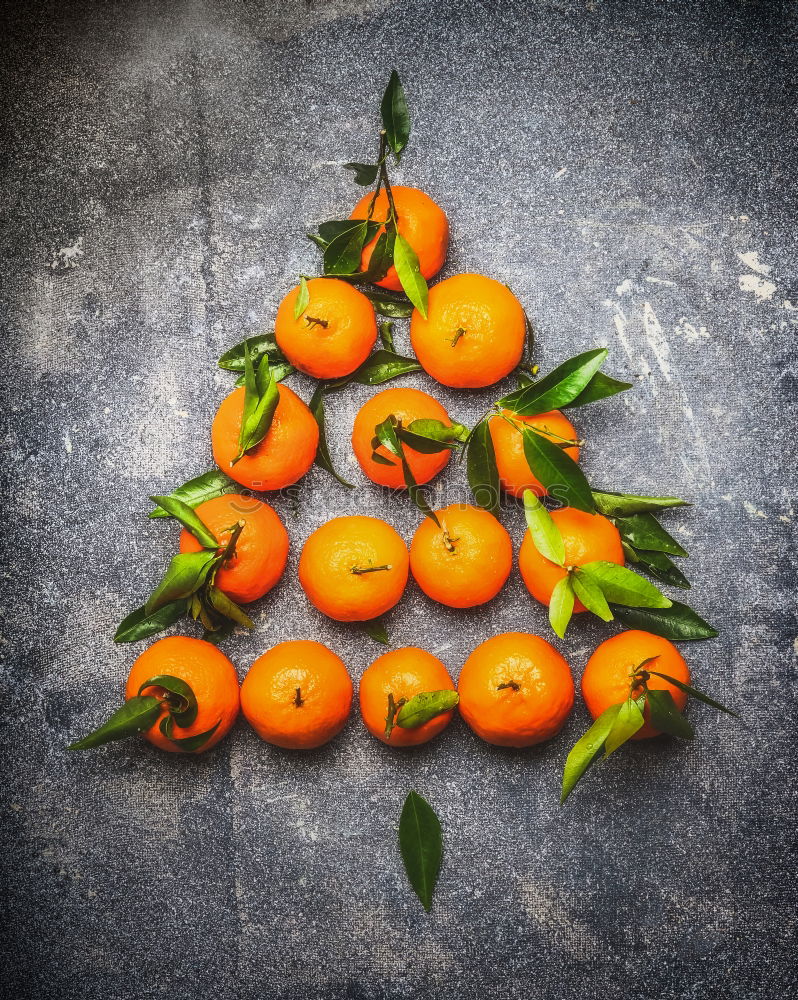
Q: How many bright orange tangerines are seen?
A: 15